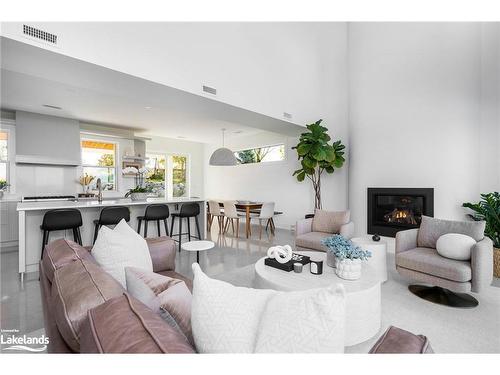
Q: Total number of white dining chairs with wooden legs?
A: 3